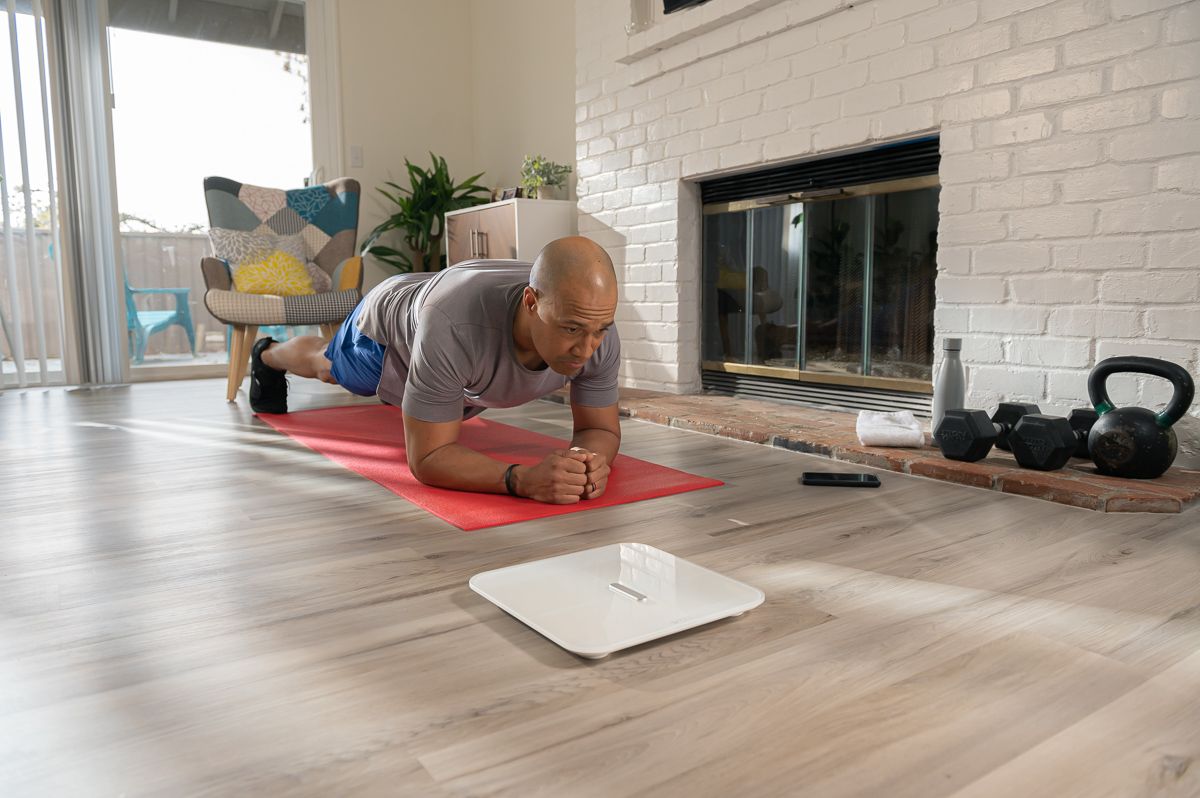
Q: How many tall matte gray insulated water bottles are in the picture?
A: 1